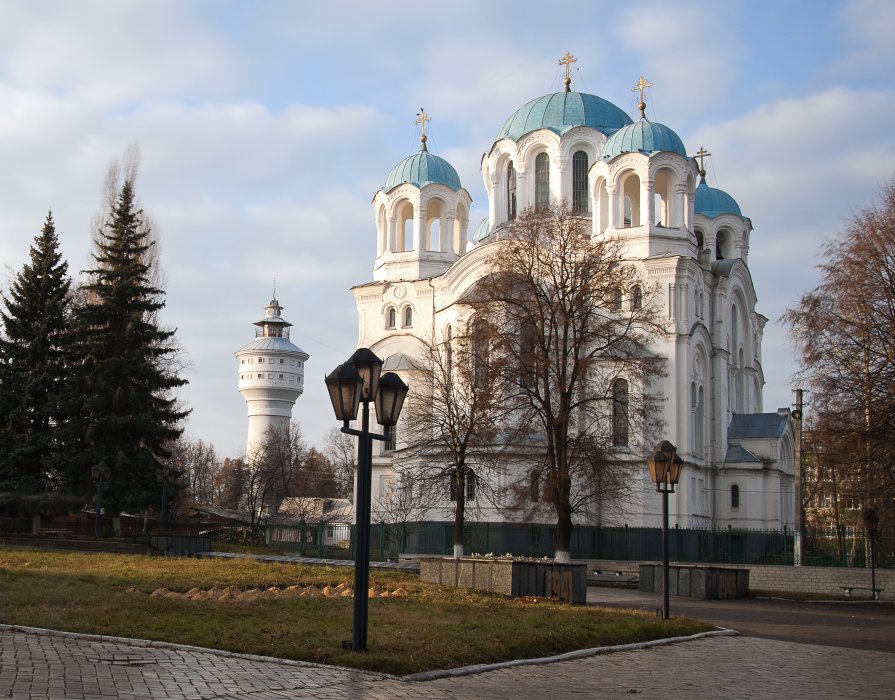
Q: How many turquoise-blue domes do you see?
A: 5